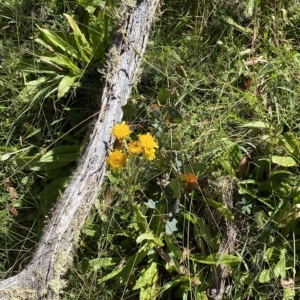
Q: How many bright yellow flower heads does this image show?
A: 5